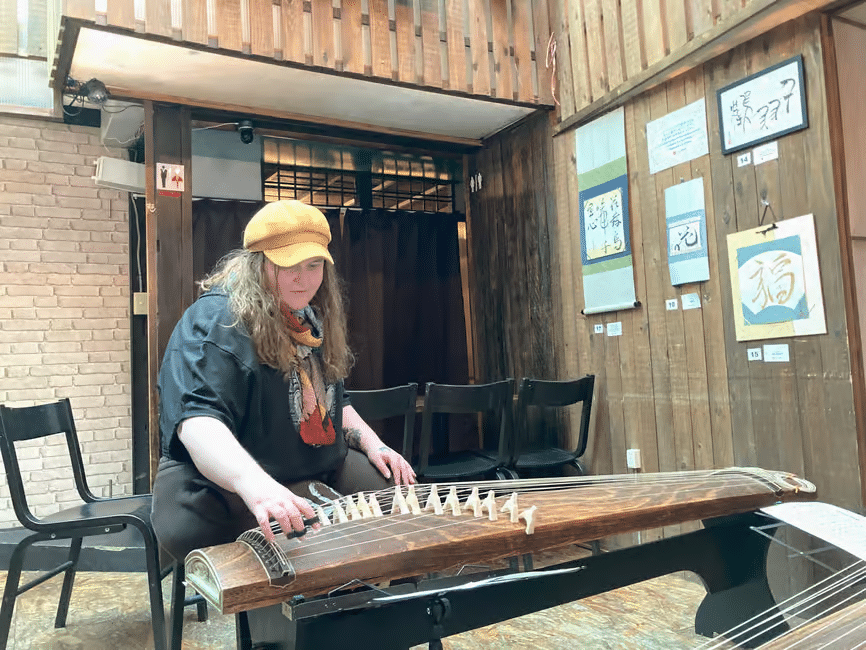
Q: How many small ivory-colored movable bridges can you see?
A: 13